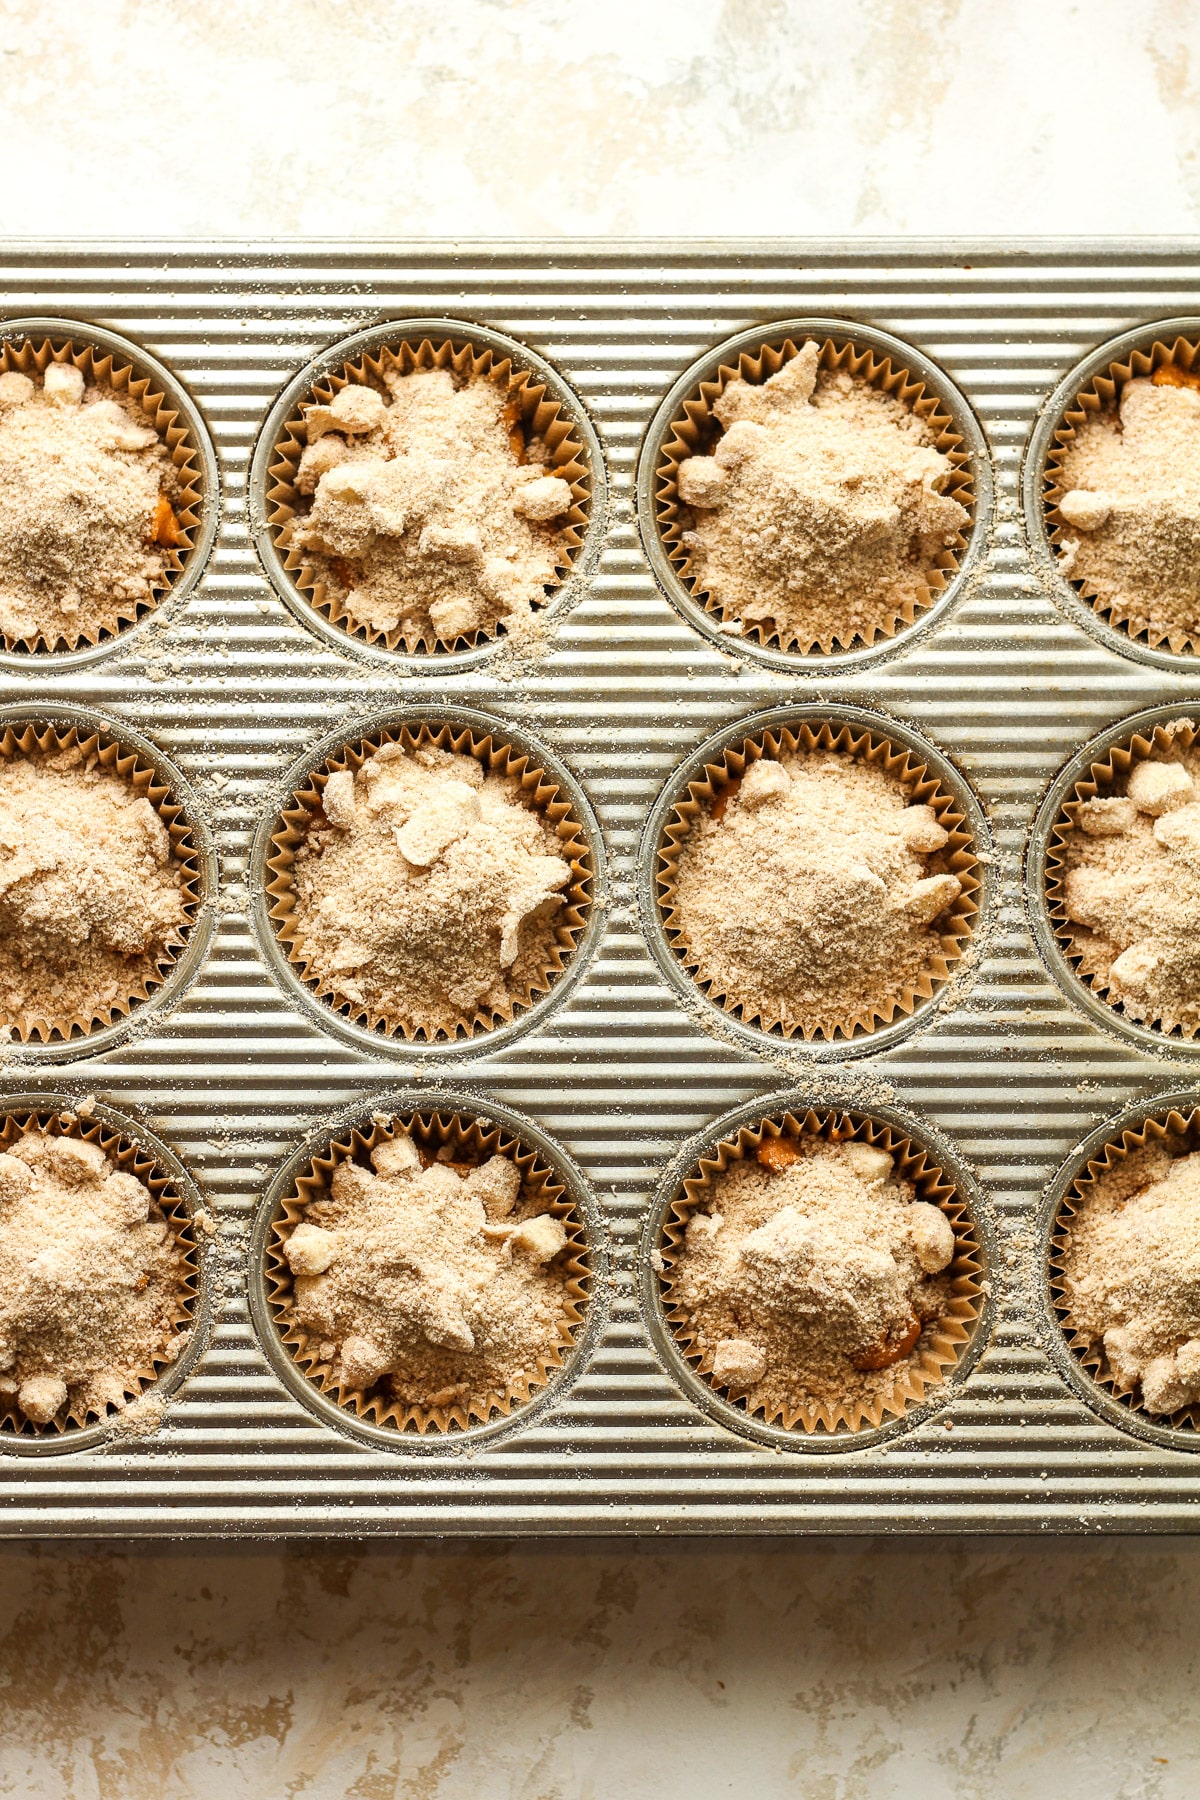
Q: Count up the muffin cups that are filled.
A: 12